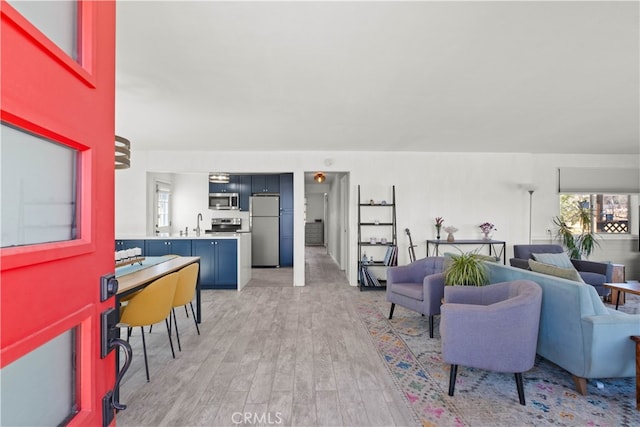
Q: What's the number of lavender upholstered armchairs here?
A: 2